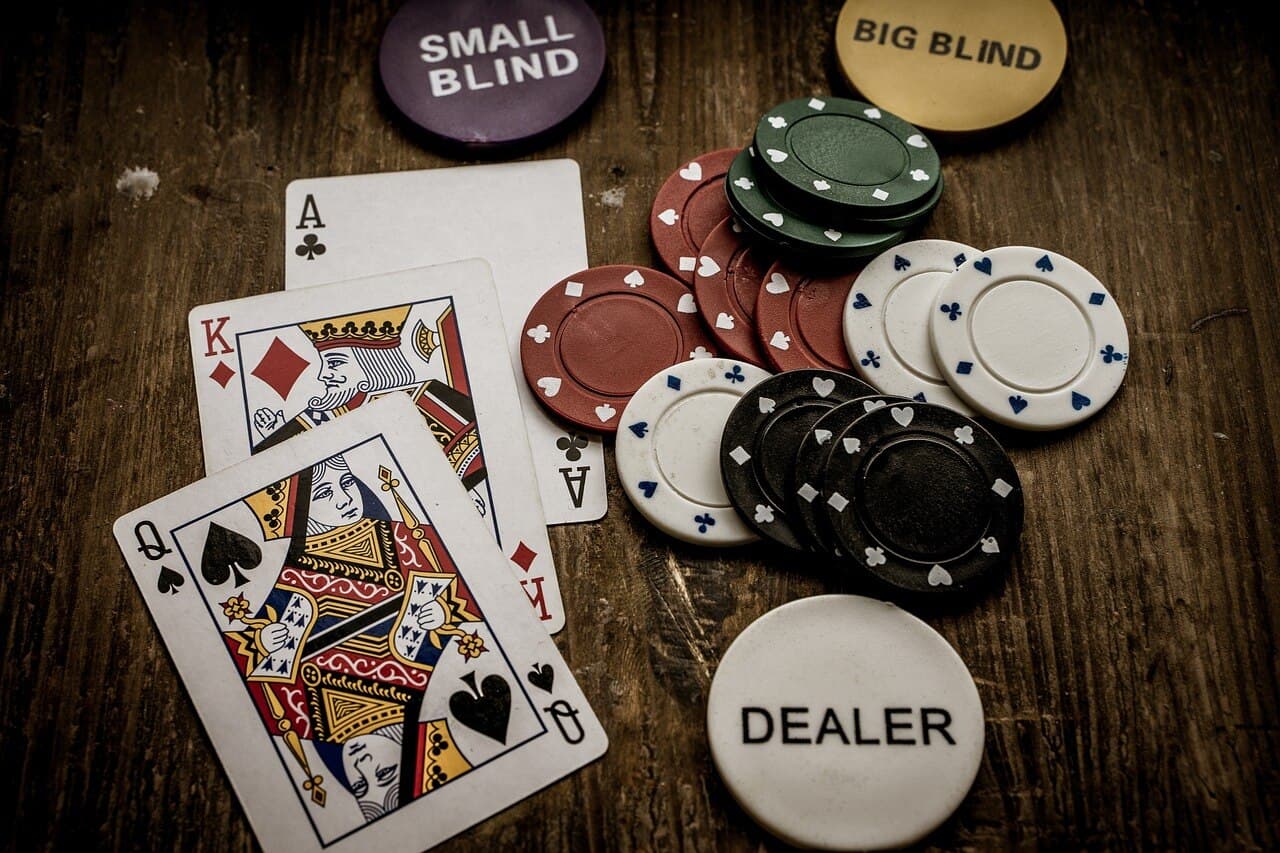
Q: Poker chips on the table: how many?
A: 13